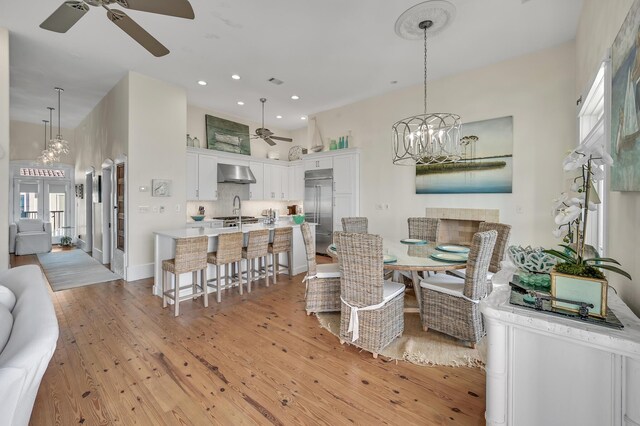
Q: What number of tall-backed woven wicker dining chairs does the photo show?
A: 6